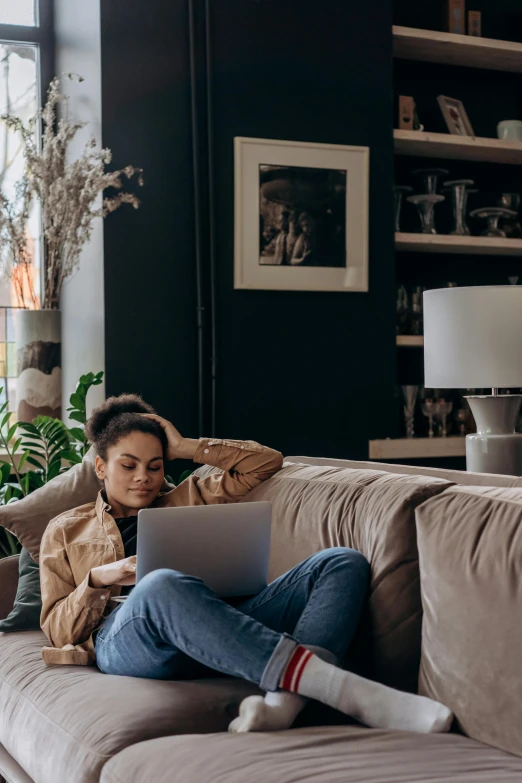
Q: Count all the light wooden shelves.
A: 5